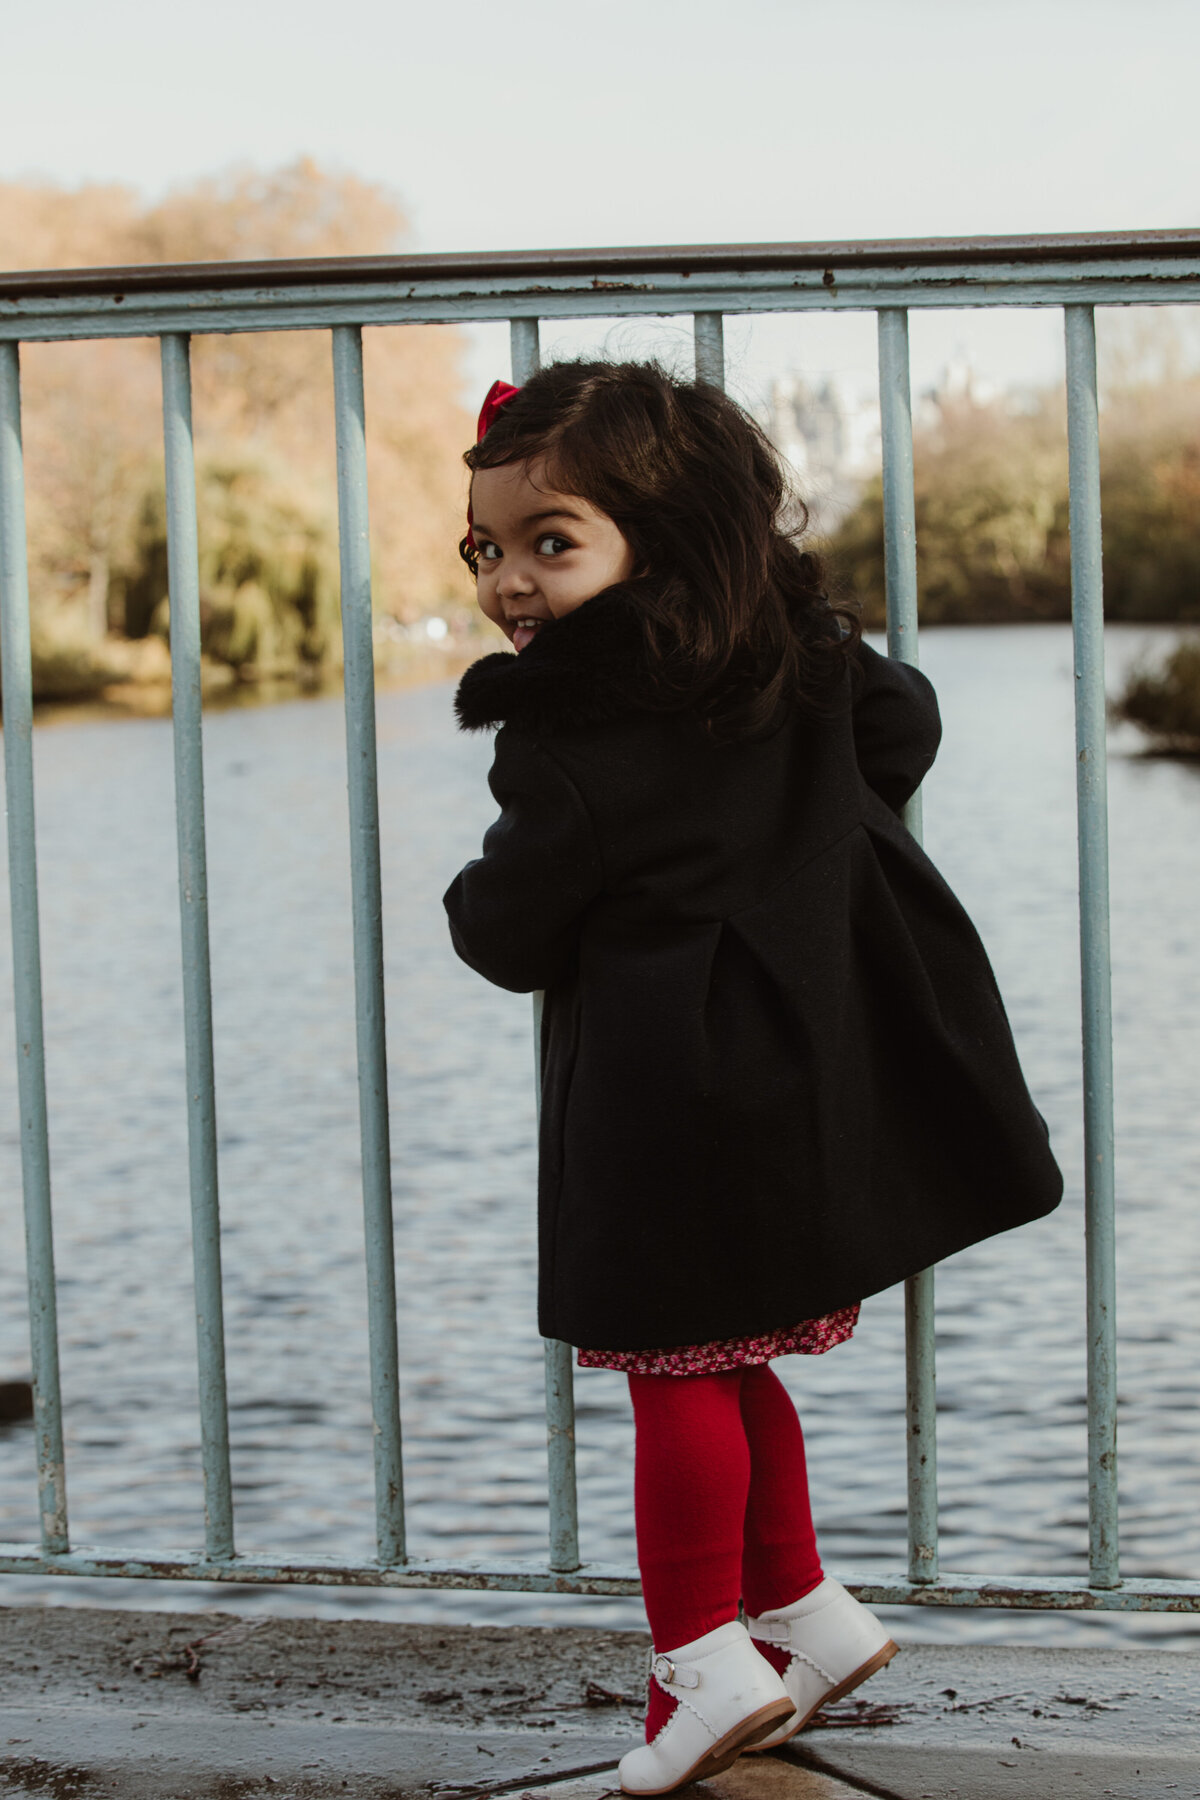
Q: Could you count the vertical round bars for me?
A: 7